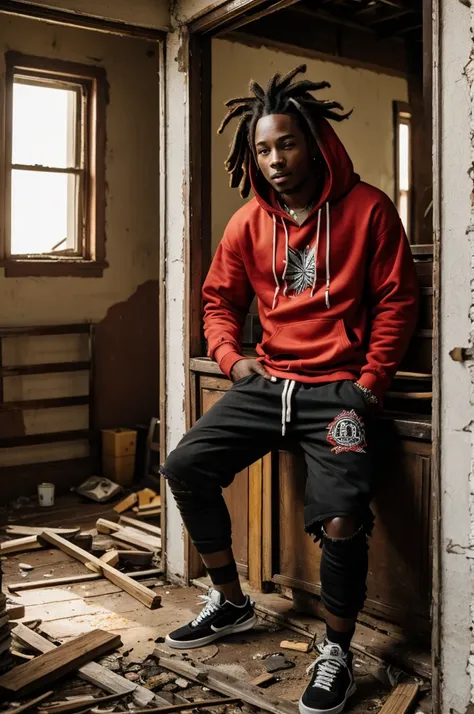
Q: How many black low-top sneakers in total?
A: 2